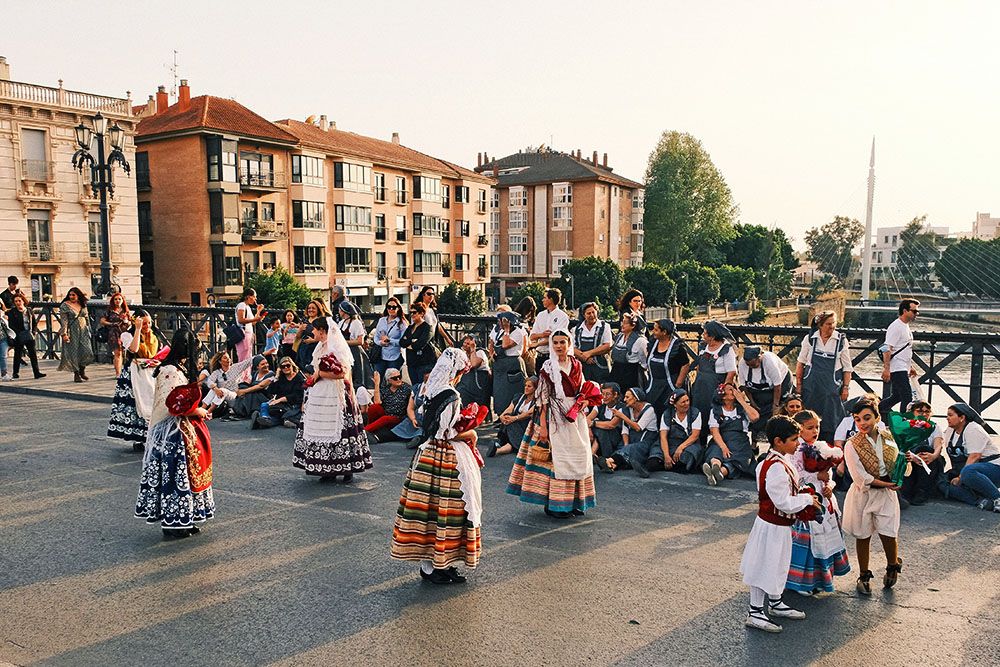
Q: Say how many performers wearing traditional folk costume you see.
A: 8